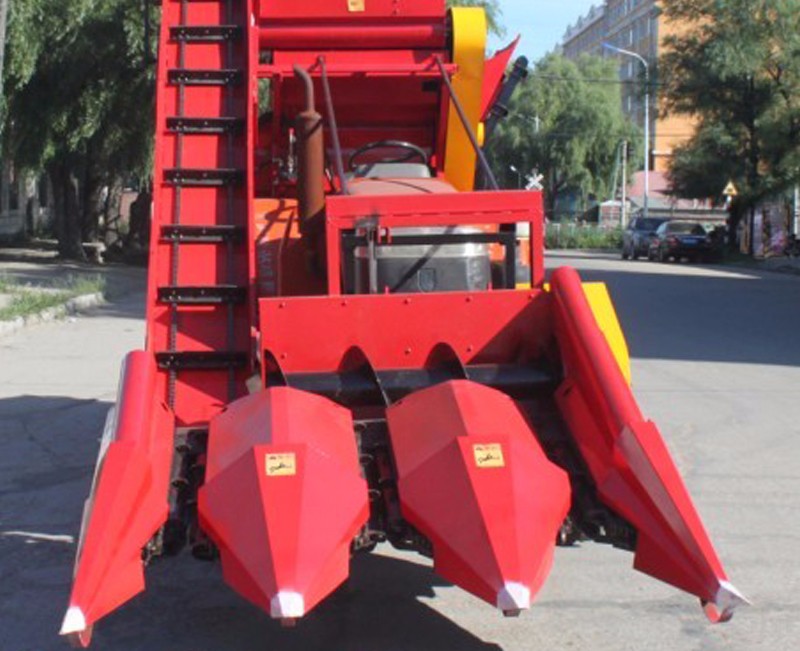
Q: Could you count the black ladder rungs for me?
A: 7